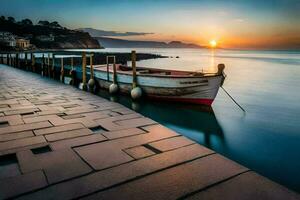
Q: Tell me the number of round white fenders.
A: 4